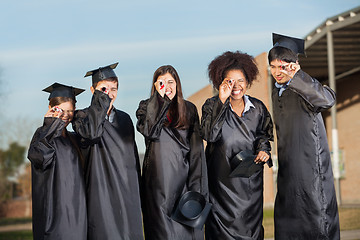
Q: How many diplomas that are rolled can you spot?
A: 5